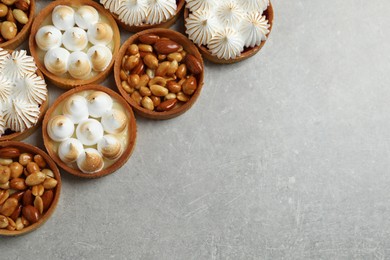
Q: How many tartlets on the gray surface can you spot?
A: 8